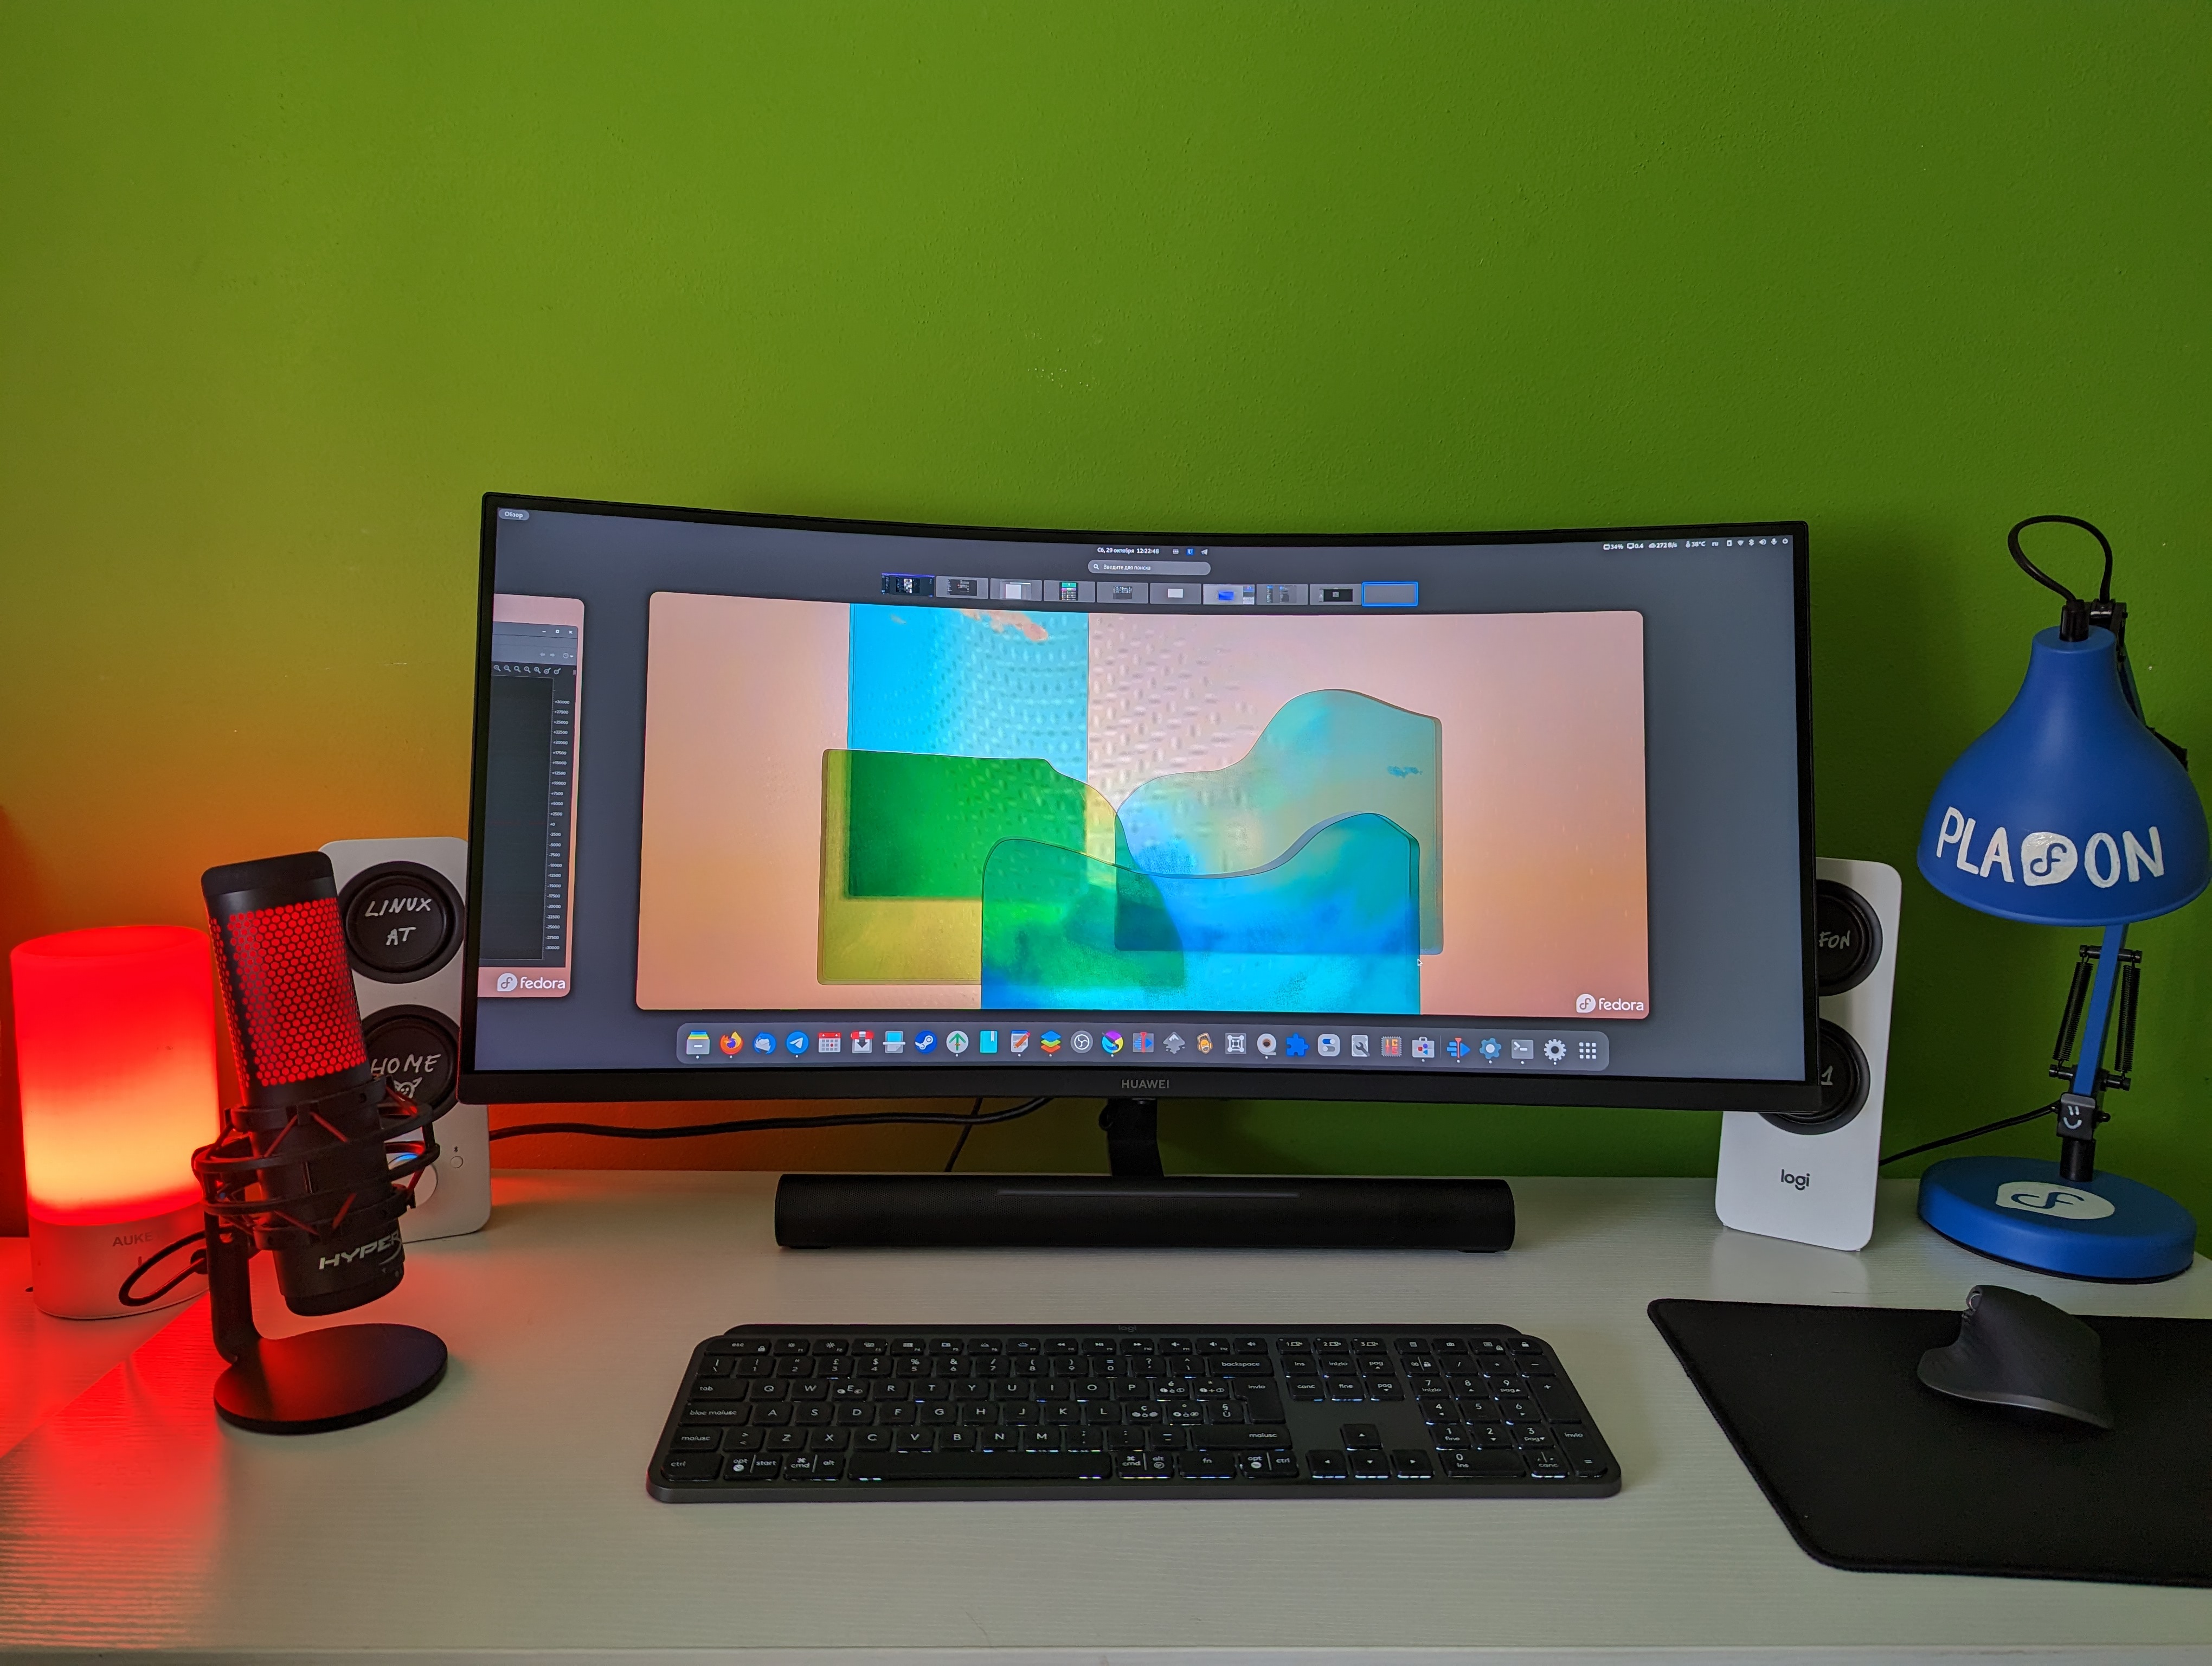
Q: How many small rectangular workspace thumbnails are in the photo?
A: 10